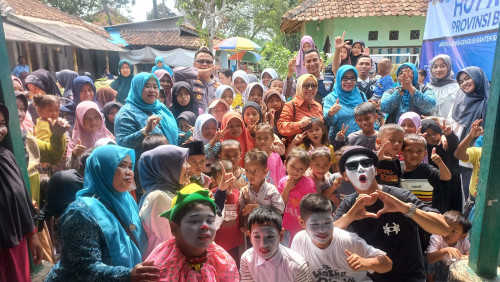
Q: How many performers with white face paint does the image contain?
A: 4